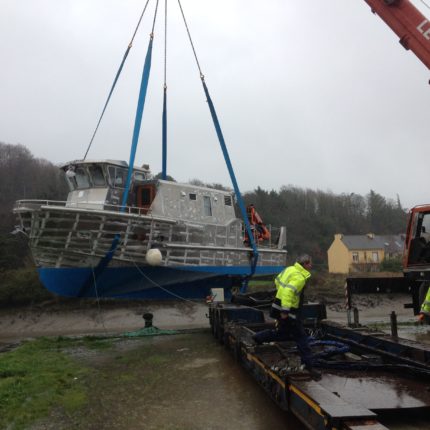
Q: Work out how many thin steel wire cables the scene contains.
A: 4